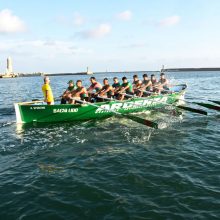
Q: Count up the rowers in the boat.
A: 10